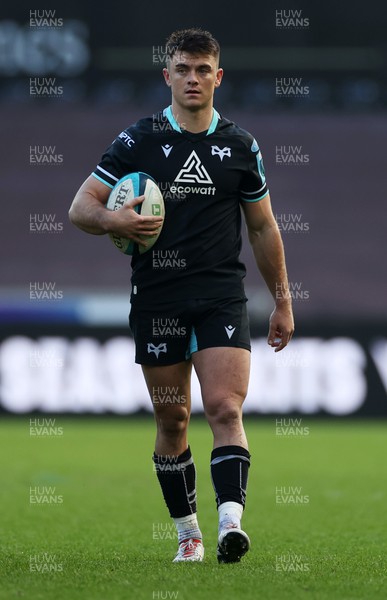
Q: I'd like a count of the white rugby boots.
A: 2